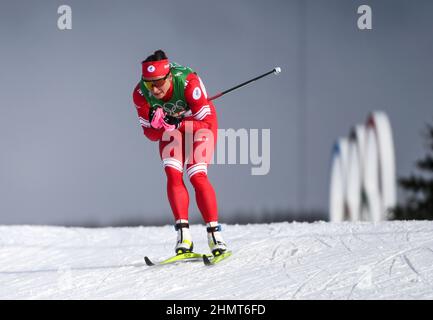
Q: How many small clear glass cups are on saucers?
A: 0